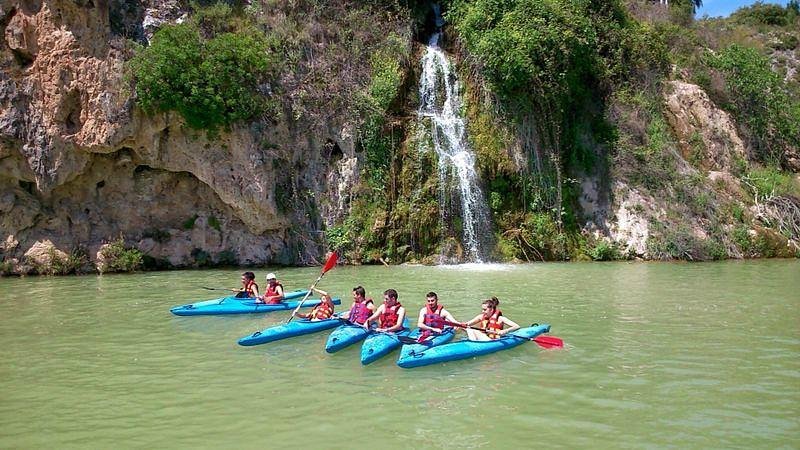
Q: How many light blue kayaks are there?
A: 7